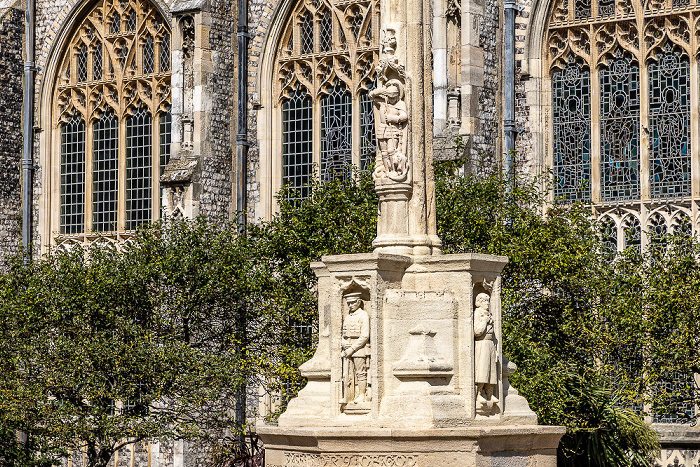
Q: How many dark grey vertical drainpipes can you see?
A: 3